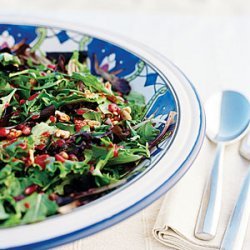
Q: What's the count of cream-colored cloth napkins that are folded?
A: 1